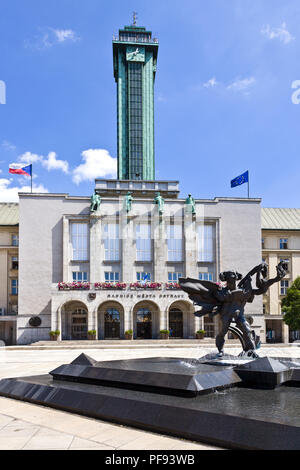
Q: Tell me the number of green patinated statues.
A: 4